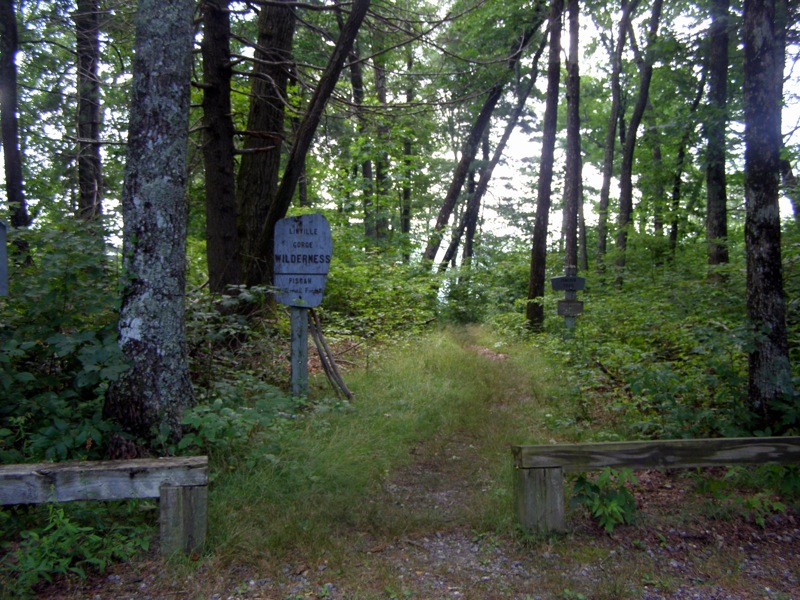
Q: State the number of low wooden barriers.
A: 2